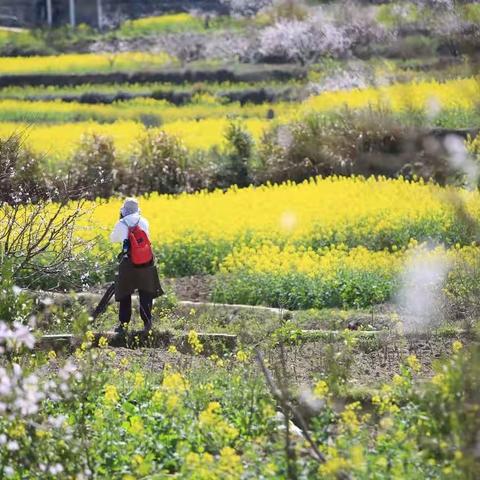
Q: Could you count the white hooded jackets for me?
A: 1